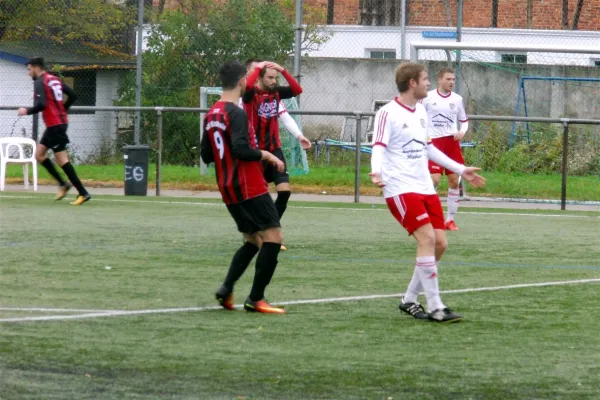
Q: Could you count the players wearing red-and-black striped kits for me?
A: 3